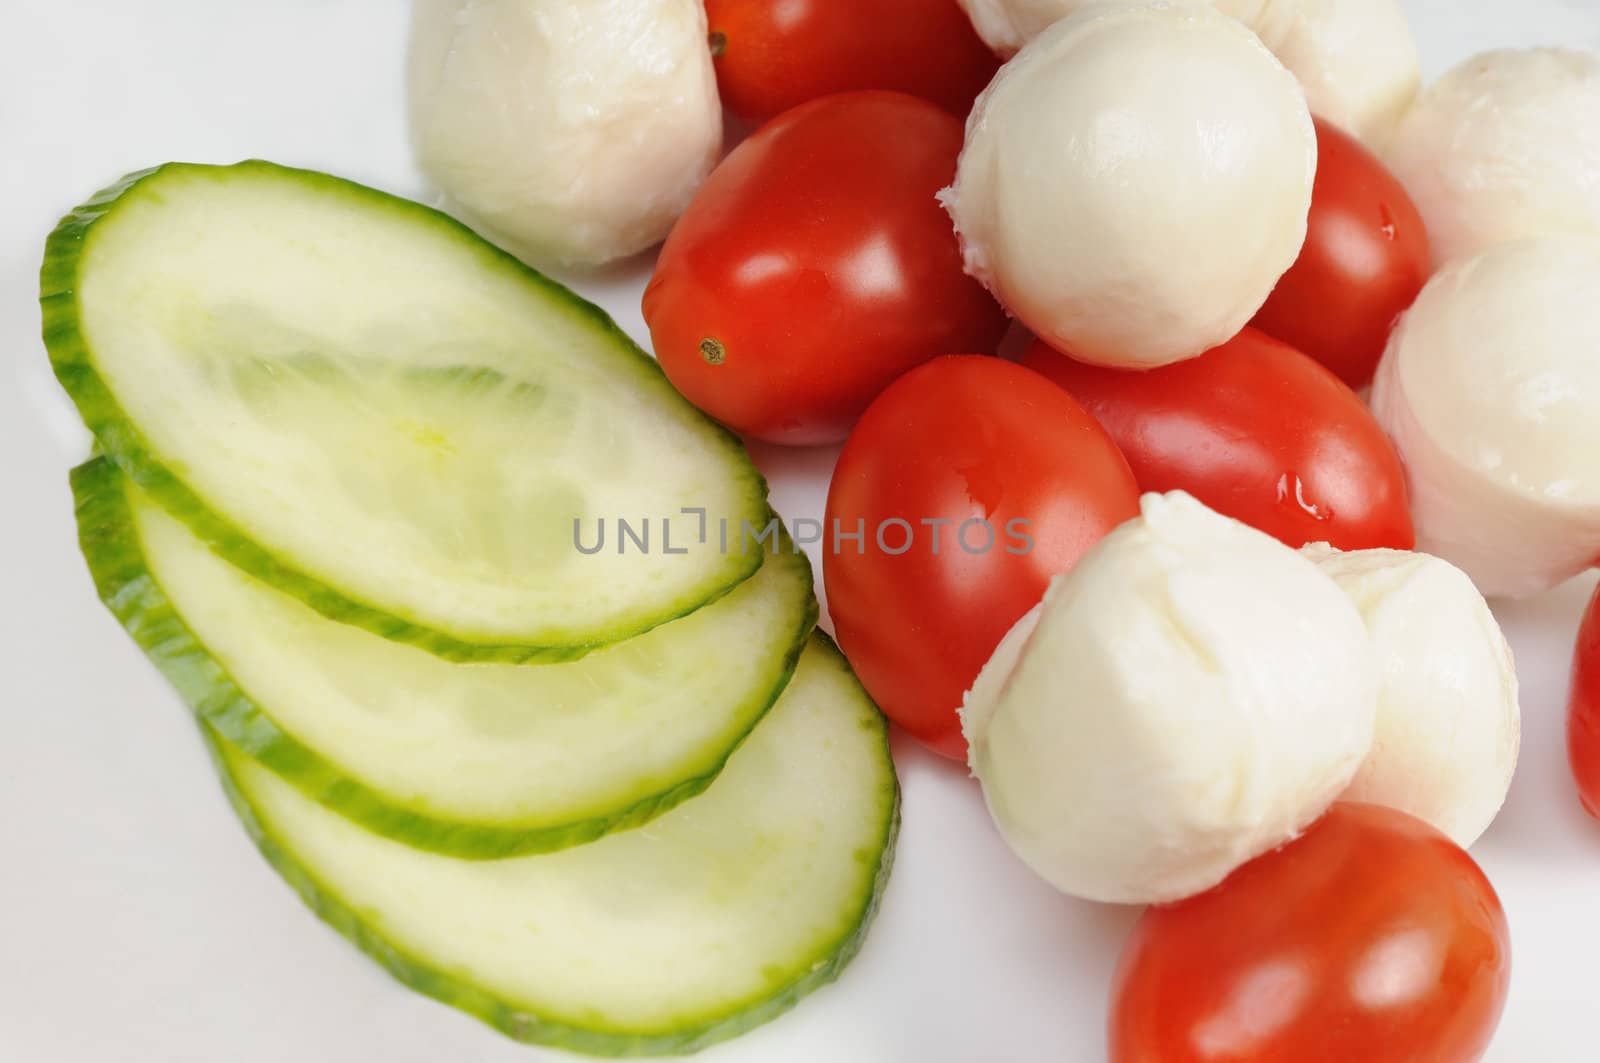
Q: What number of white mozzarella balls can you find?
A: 8